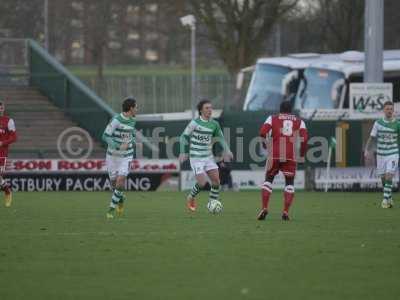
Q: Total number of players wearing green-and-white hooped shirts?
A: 3